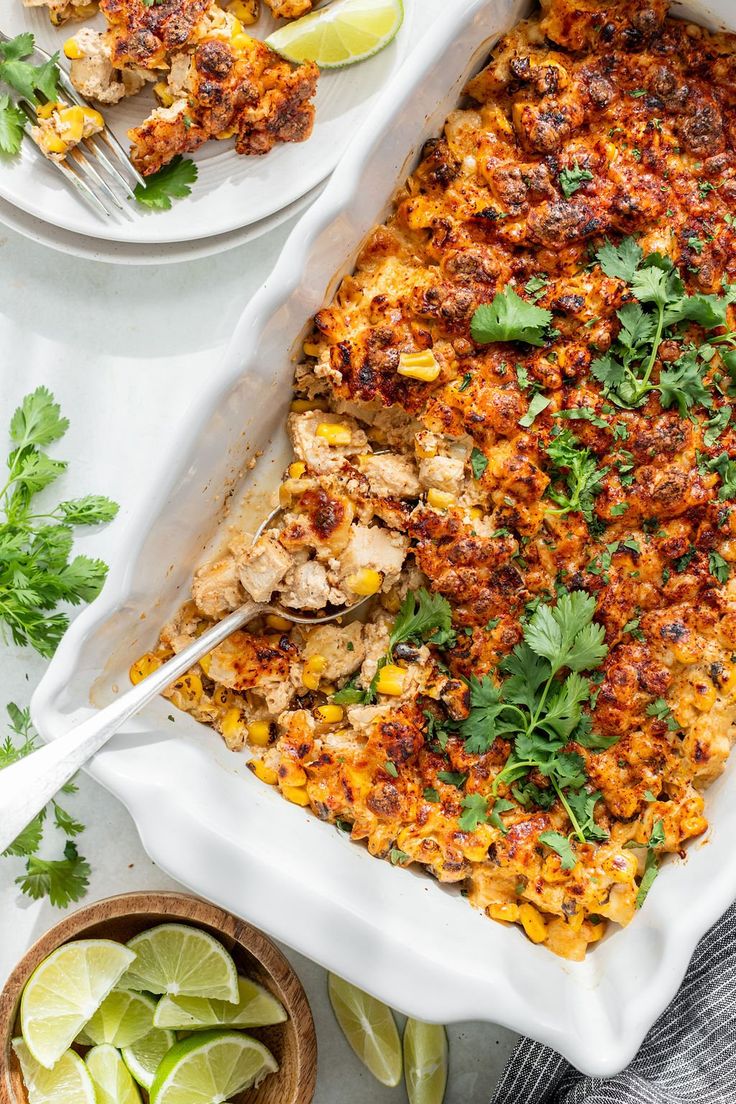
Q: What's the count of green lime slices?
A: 11